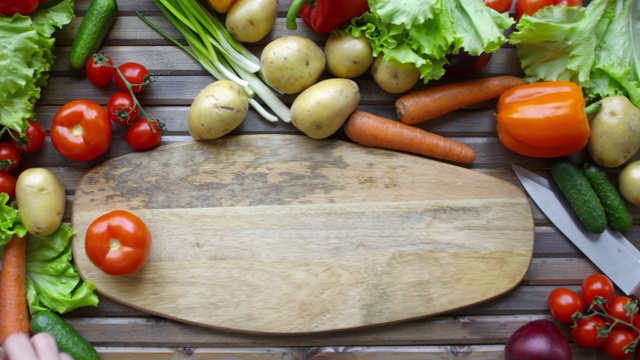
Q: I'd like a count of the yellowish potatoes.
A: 9